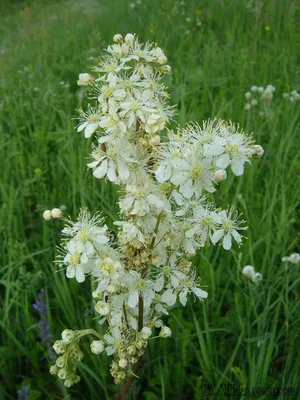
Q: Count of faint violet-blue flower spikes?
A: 2